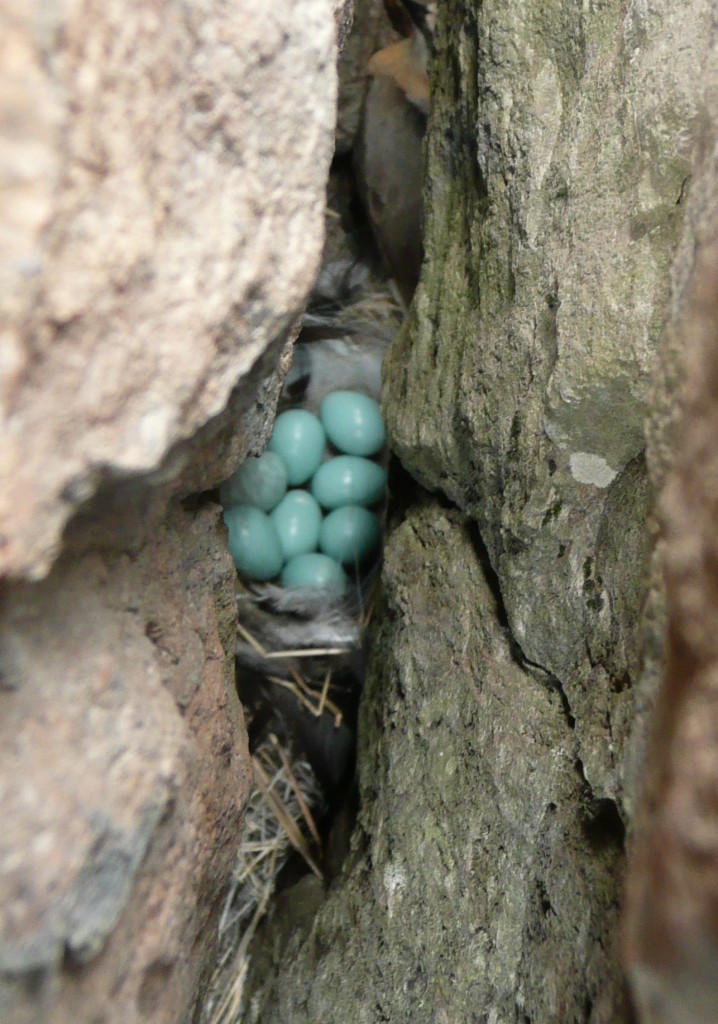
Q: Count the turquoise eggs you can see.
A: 8